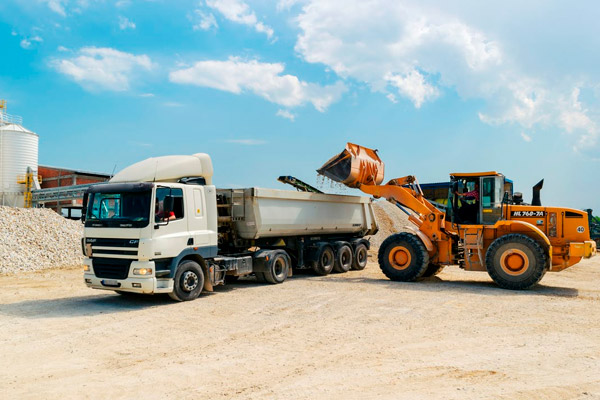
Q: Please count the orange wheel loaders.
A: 1